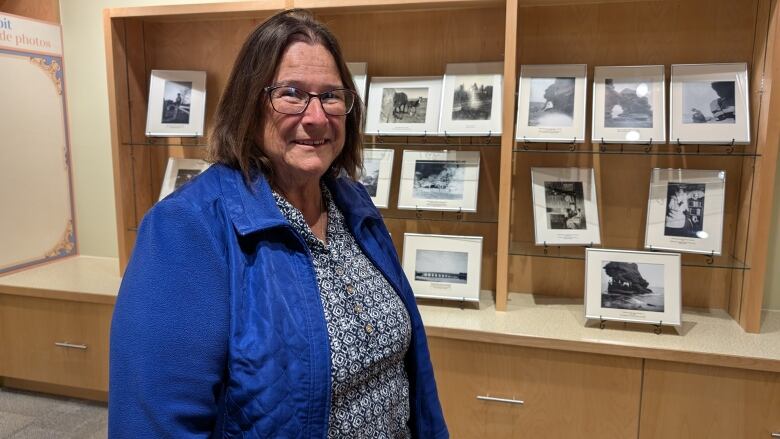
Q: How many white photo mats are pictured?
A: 14